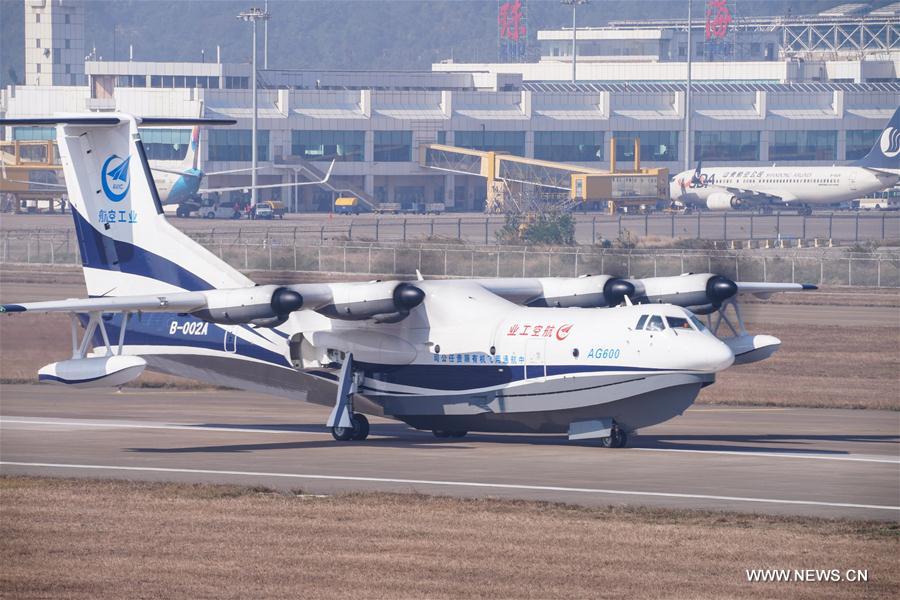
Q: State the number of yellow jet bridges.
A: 2